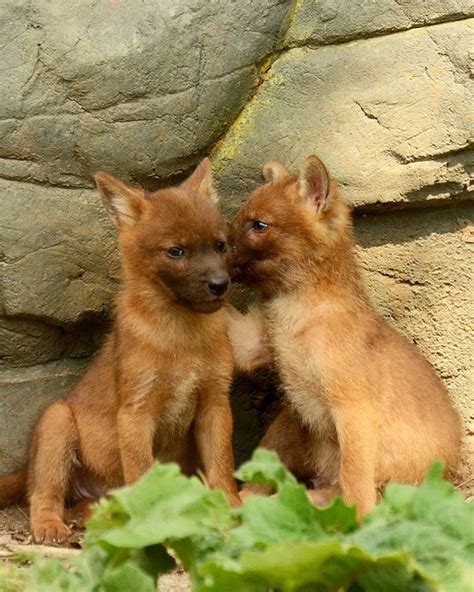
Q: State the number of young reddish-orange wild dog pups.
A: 2